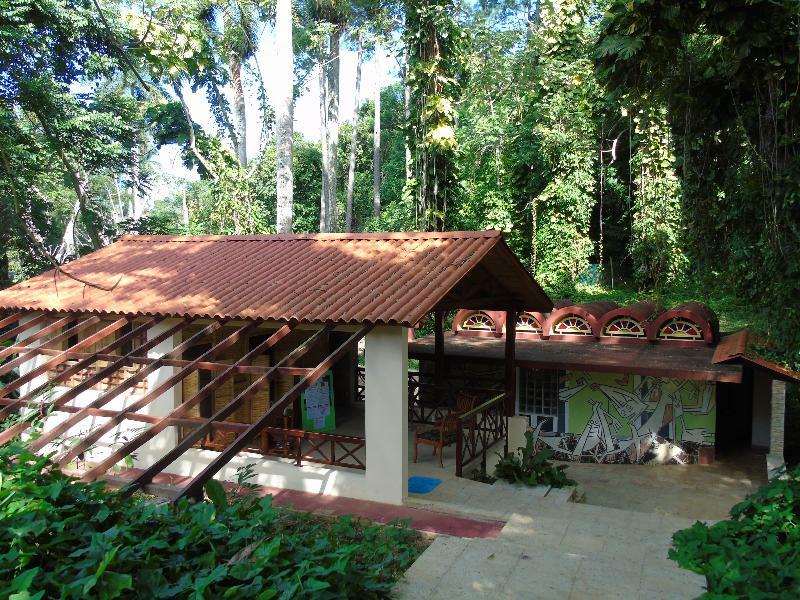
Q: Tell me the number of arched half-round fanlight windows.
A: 5